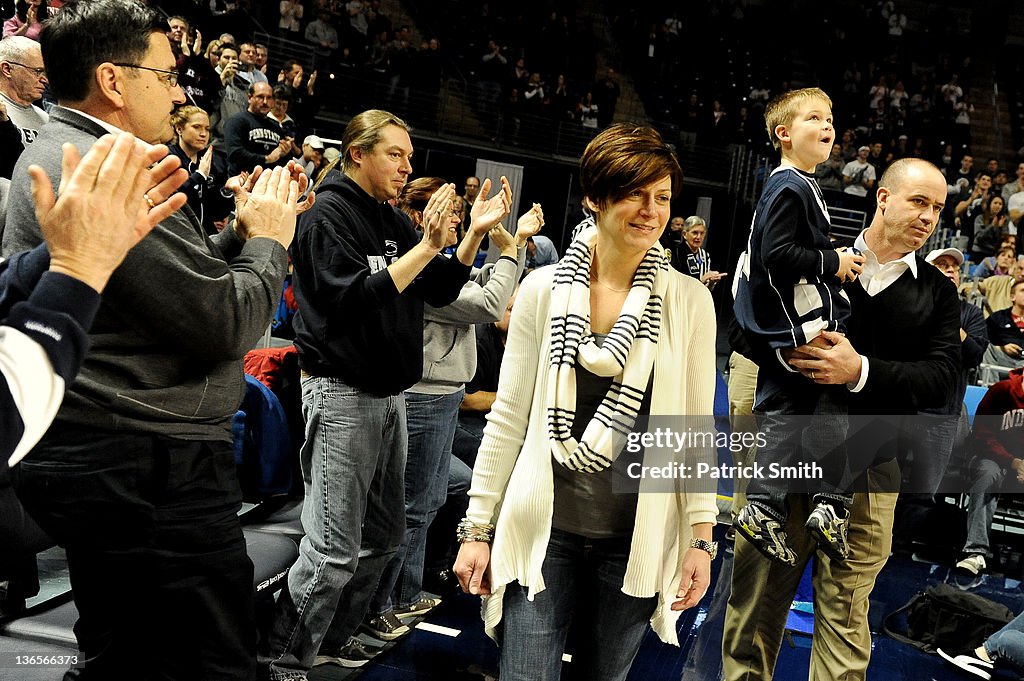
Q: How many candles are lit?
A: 0